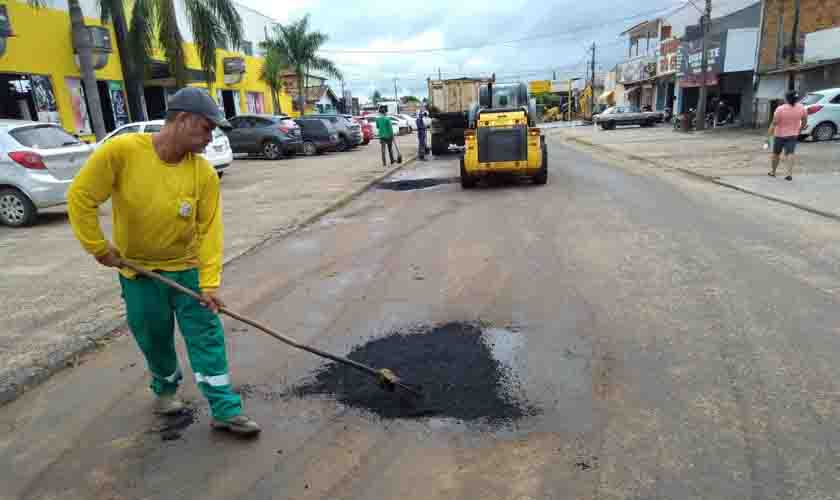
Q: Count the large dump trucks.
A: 1